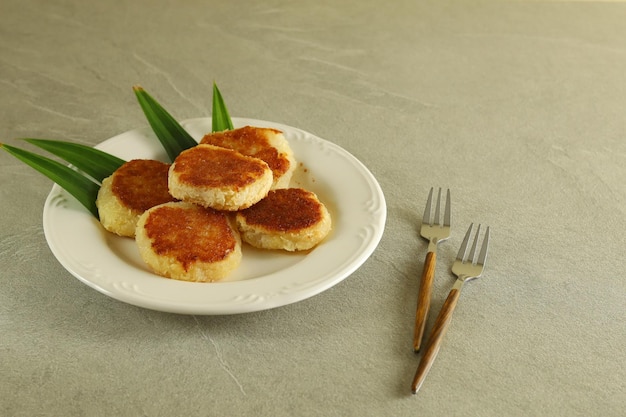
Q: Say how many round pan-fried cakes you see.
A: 5